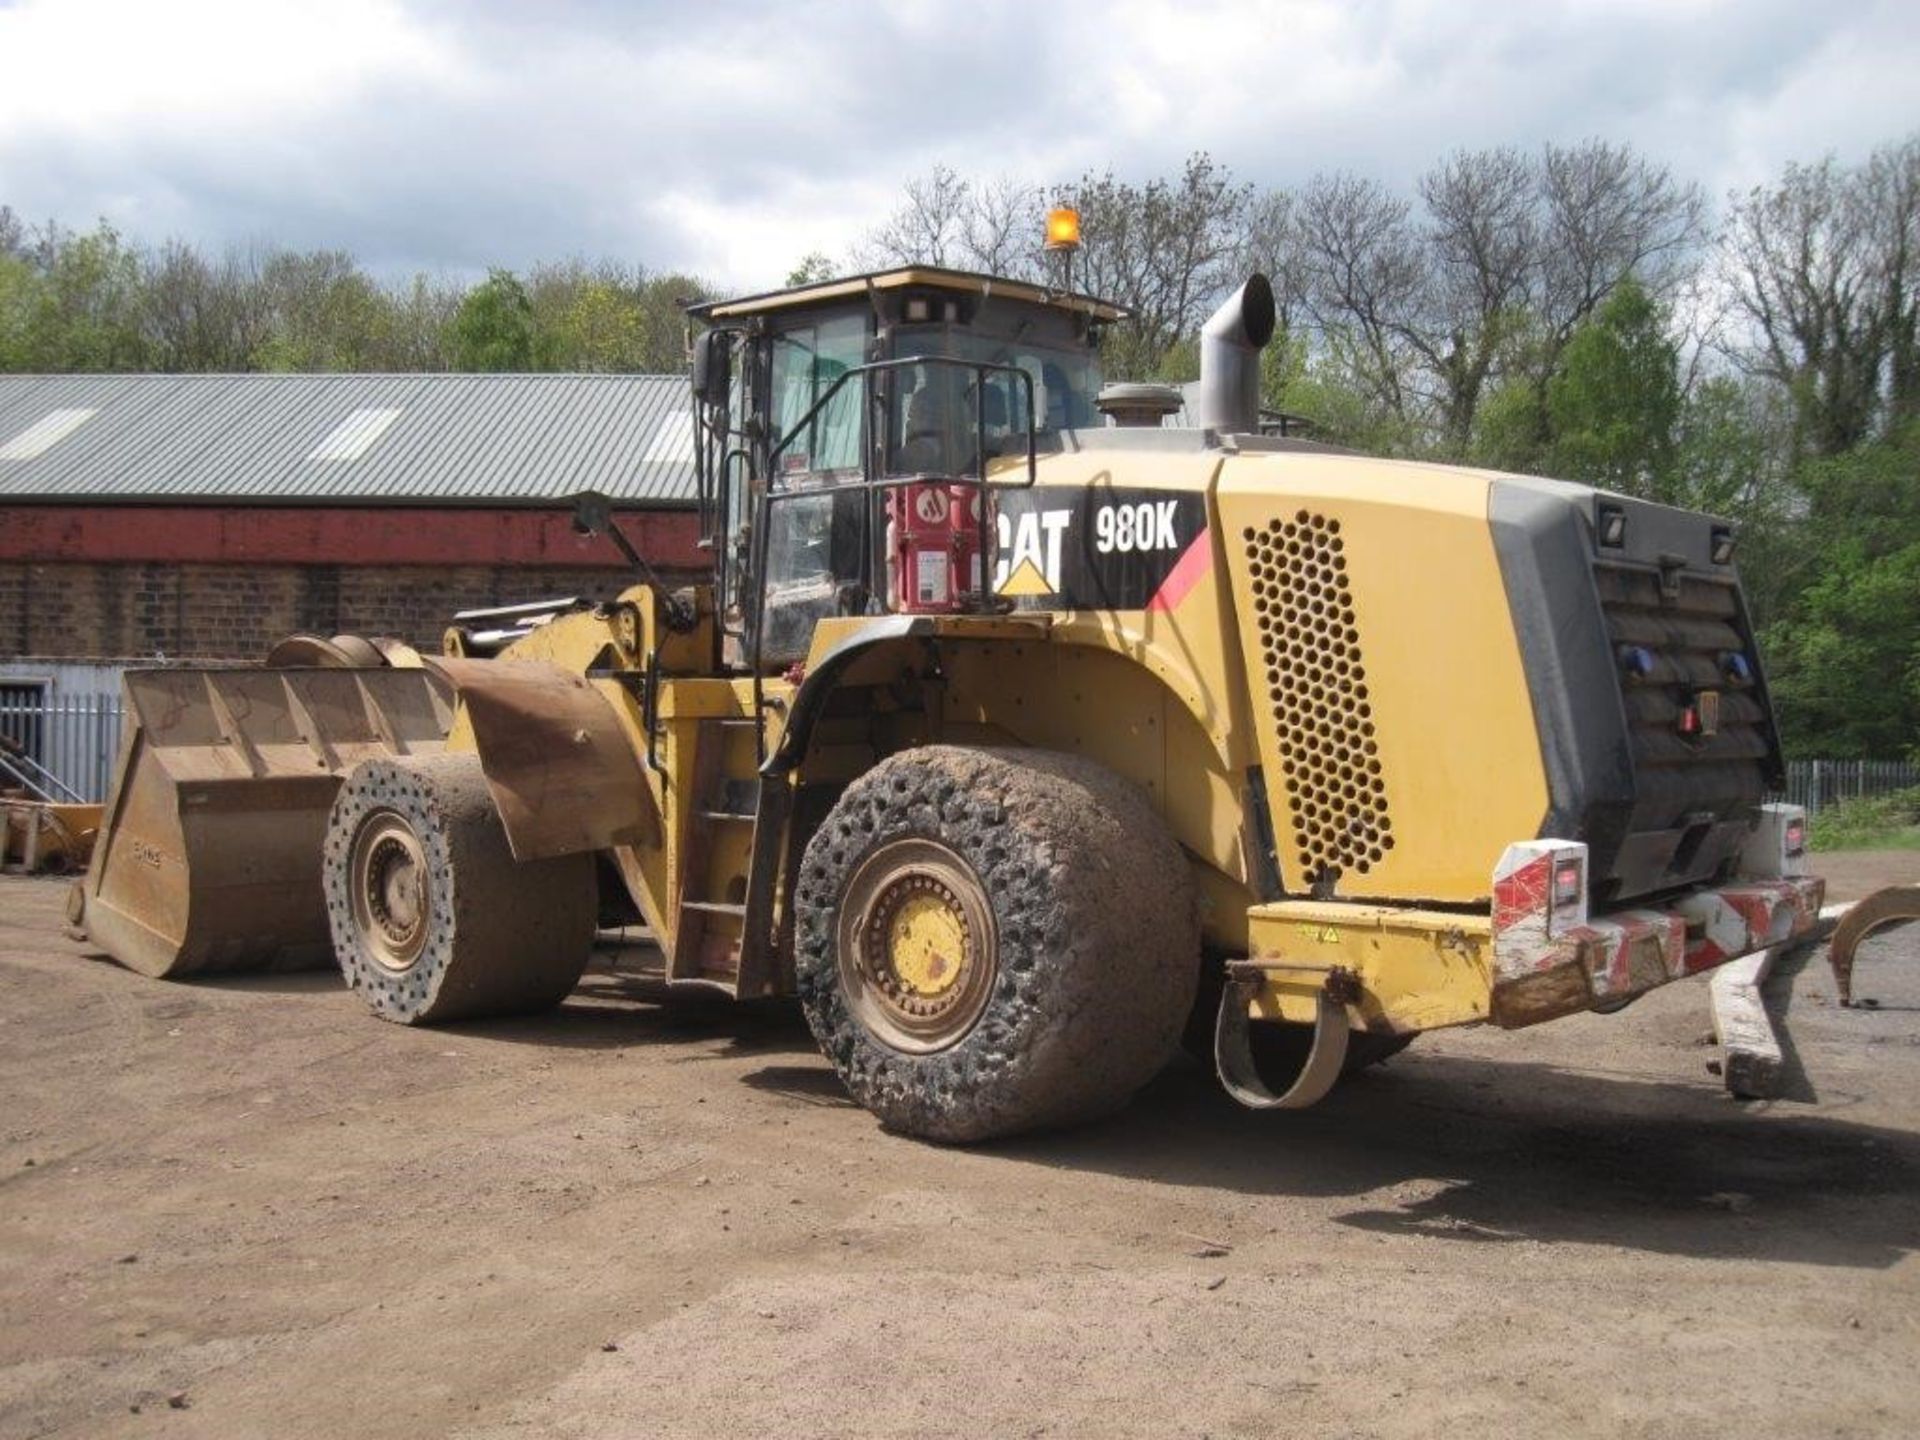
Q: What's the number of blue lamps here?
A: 2